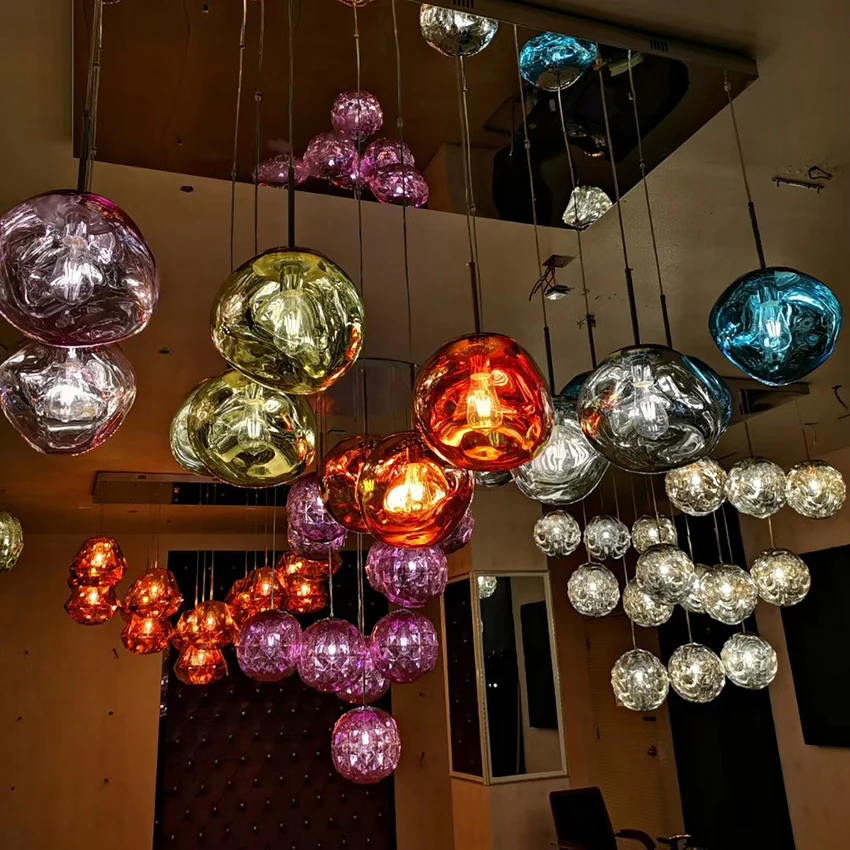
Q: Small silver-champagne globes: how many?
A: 15